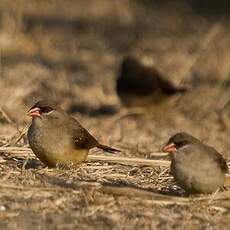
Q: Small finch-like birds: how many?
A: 3